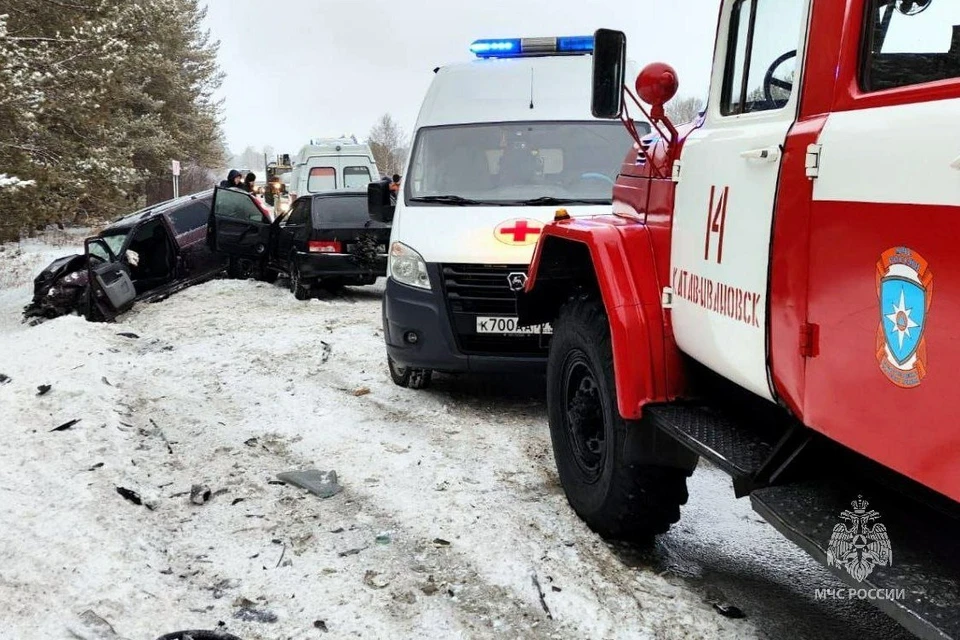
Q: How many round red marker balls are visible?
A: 1